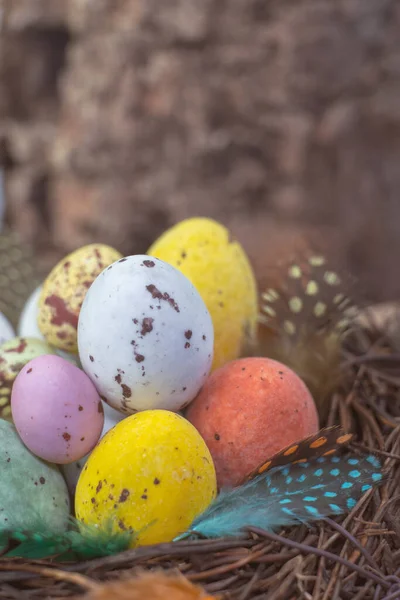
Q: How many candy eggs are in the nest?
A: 11